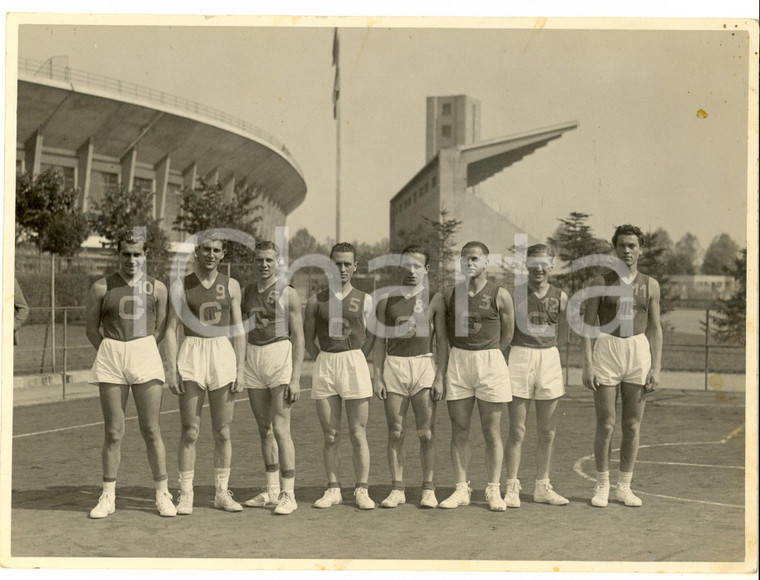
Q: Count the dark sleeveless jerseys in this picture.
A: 8